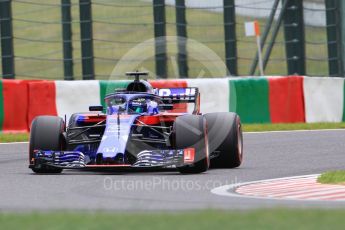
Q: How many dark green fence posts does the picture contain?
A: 8